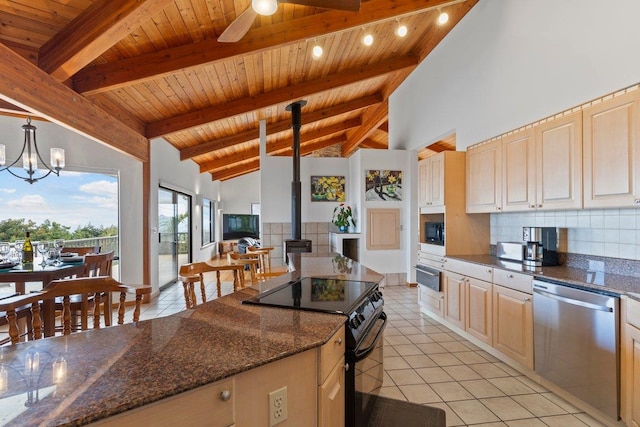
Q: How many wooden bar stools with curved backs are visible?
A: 4